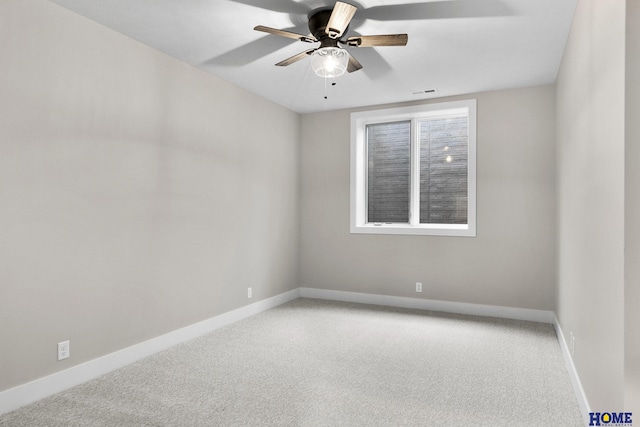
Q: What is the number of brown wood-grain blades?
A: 5